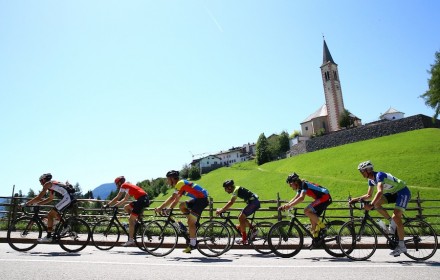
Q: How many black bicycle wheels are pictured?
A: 12